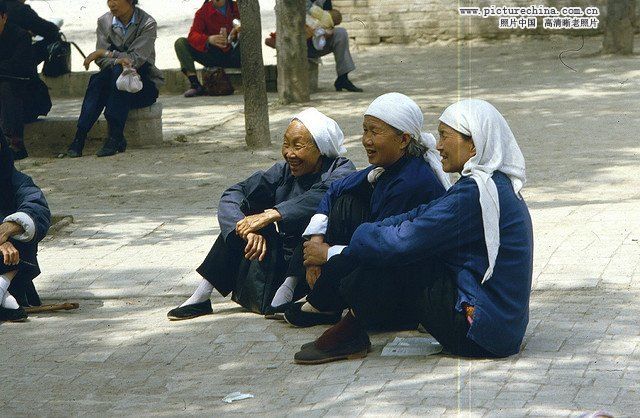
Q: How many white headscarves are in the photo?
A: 3